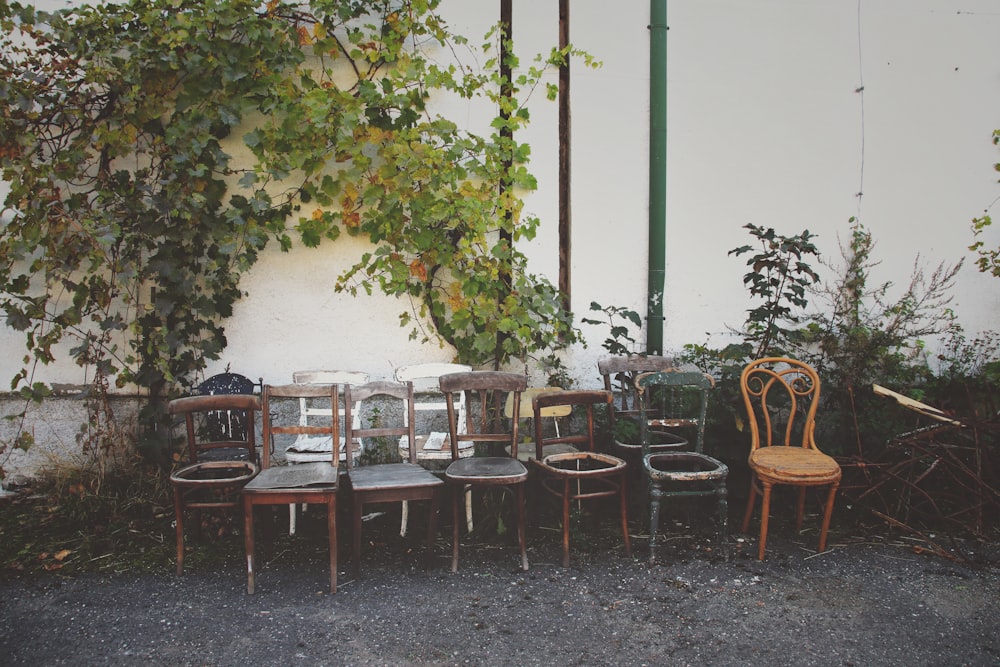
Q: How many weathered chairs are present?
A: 12